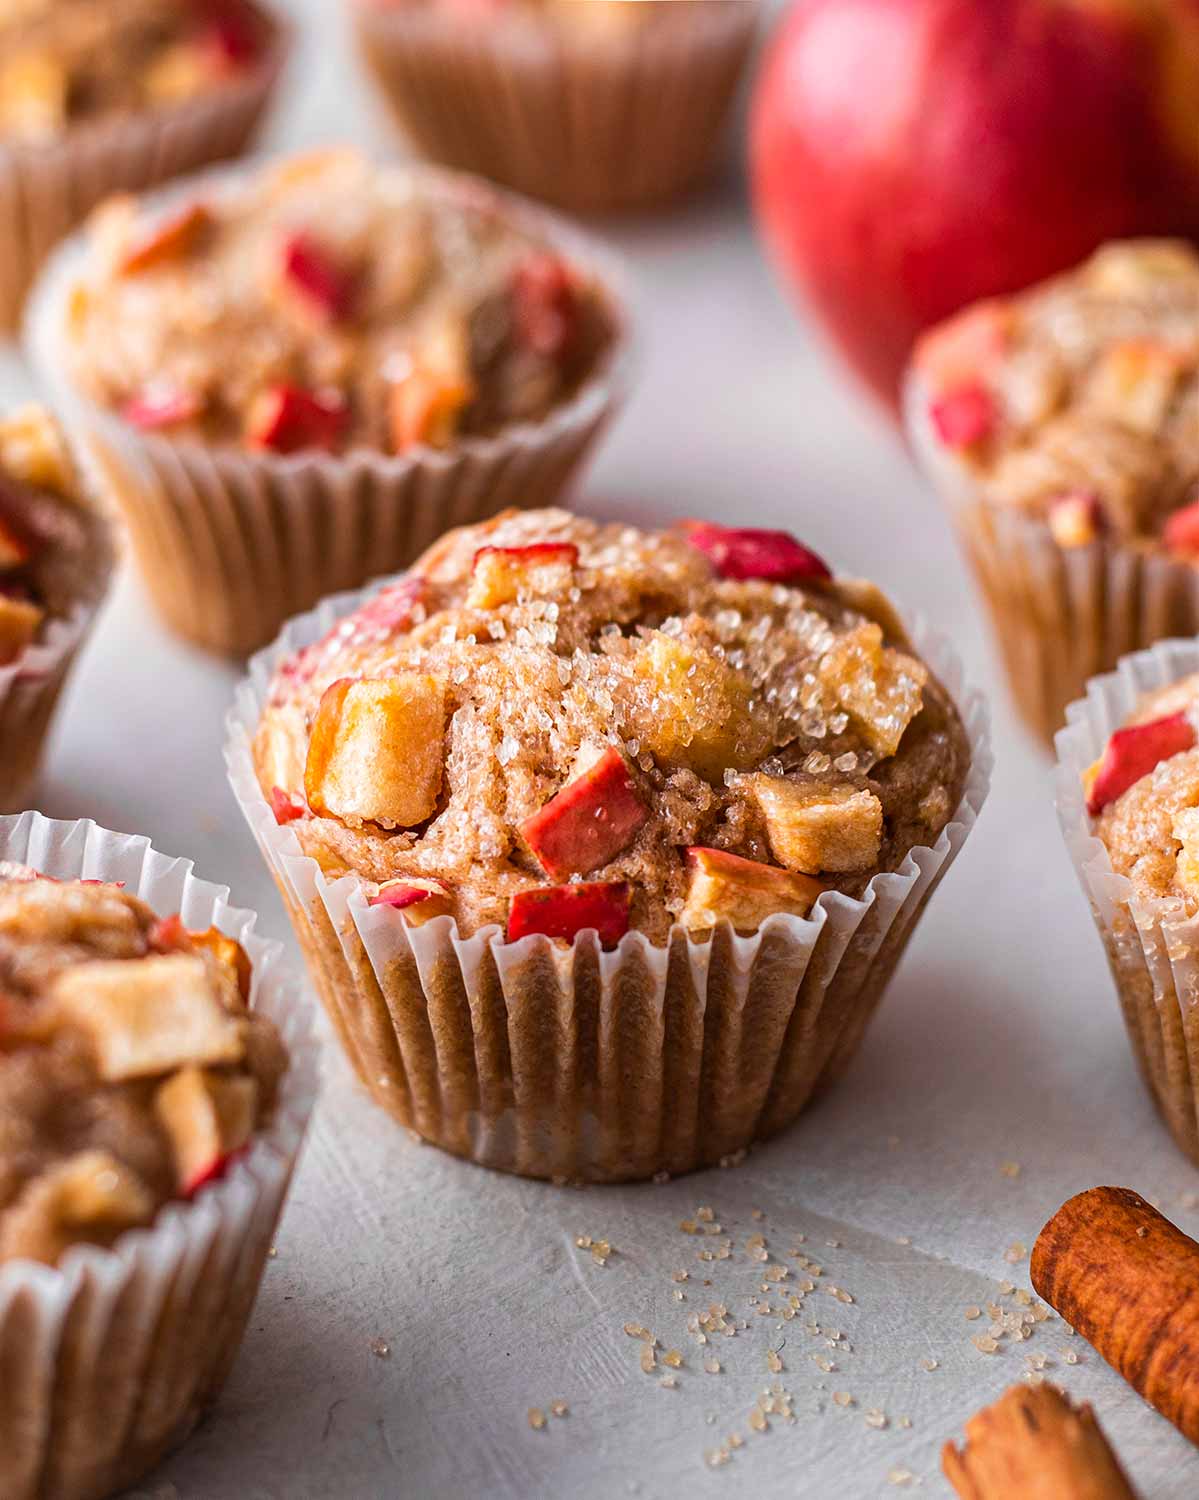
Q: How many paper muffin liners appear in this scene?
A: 8